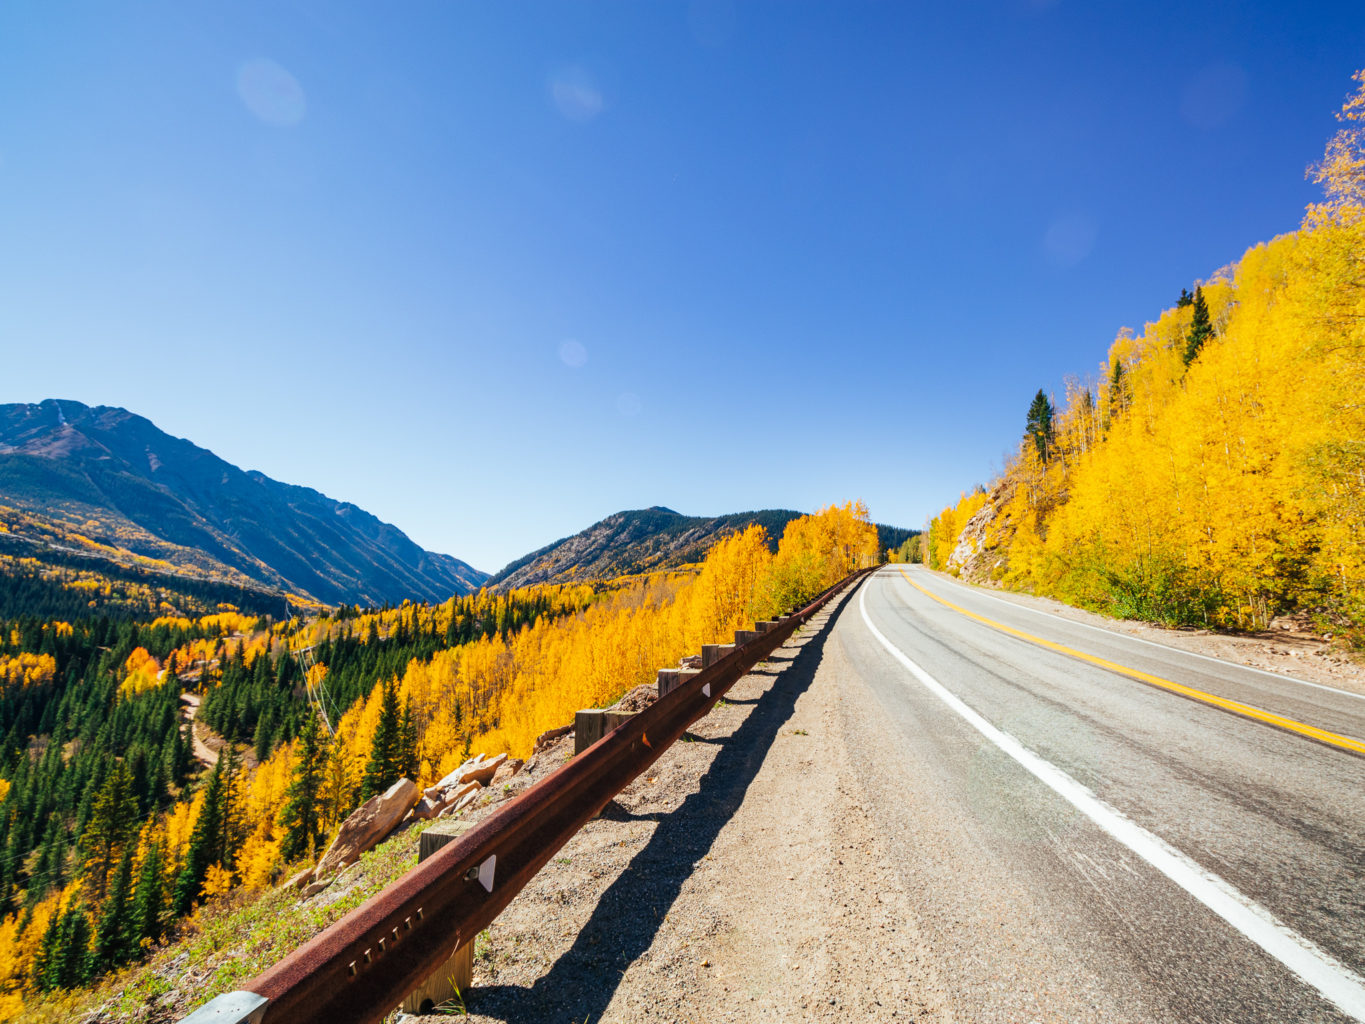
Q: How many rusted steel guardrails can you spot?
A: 1